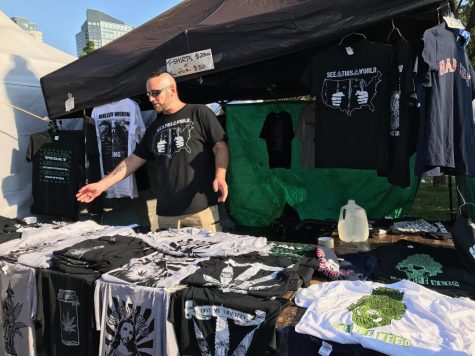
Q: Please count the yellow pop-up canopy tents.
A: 0